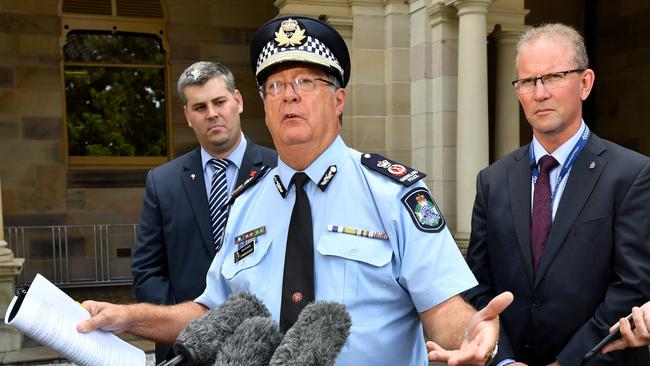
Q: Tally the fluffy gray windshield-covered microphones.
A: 3